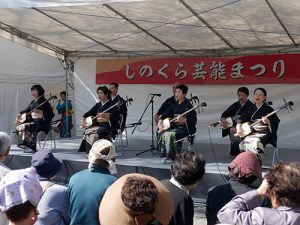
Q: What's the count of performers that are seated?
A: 7